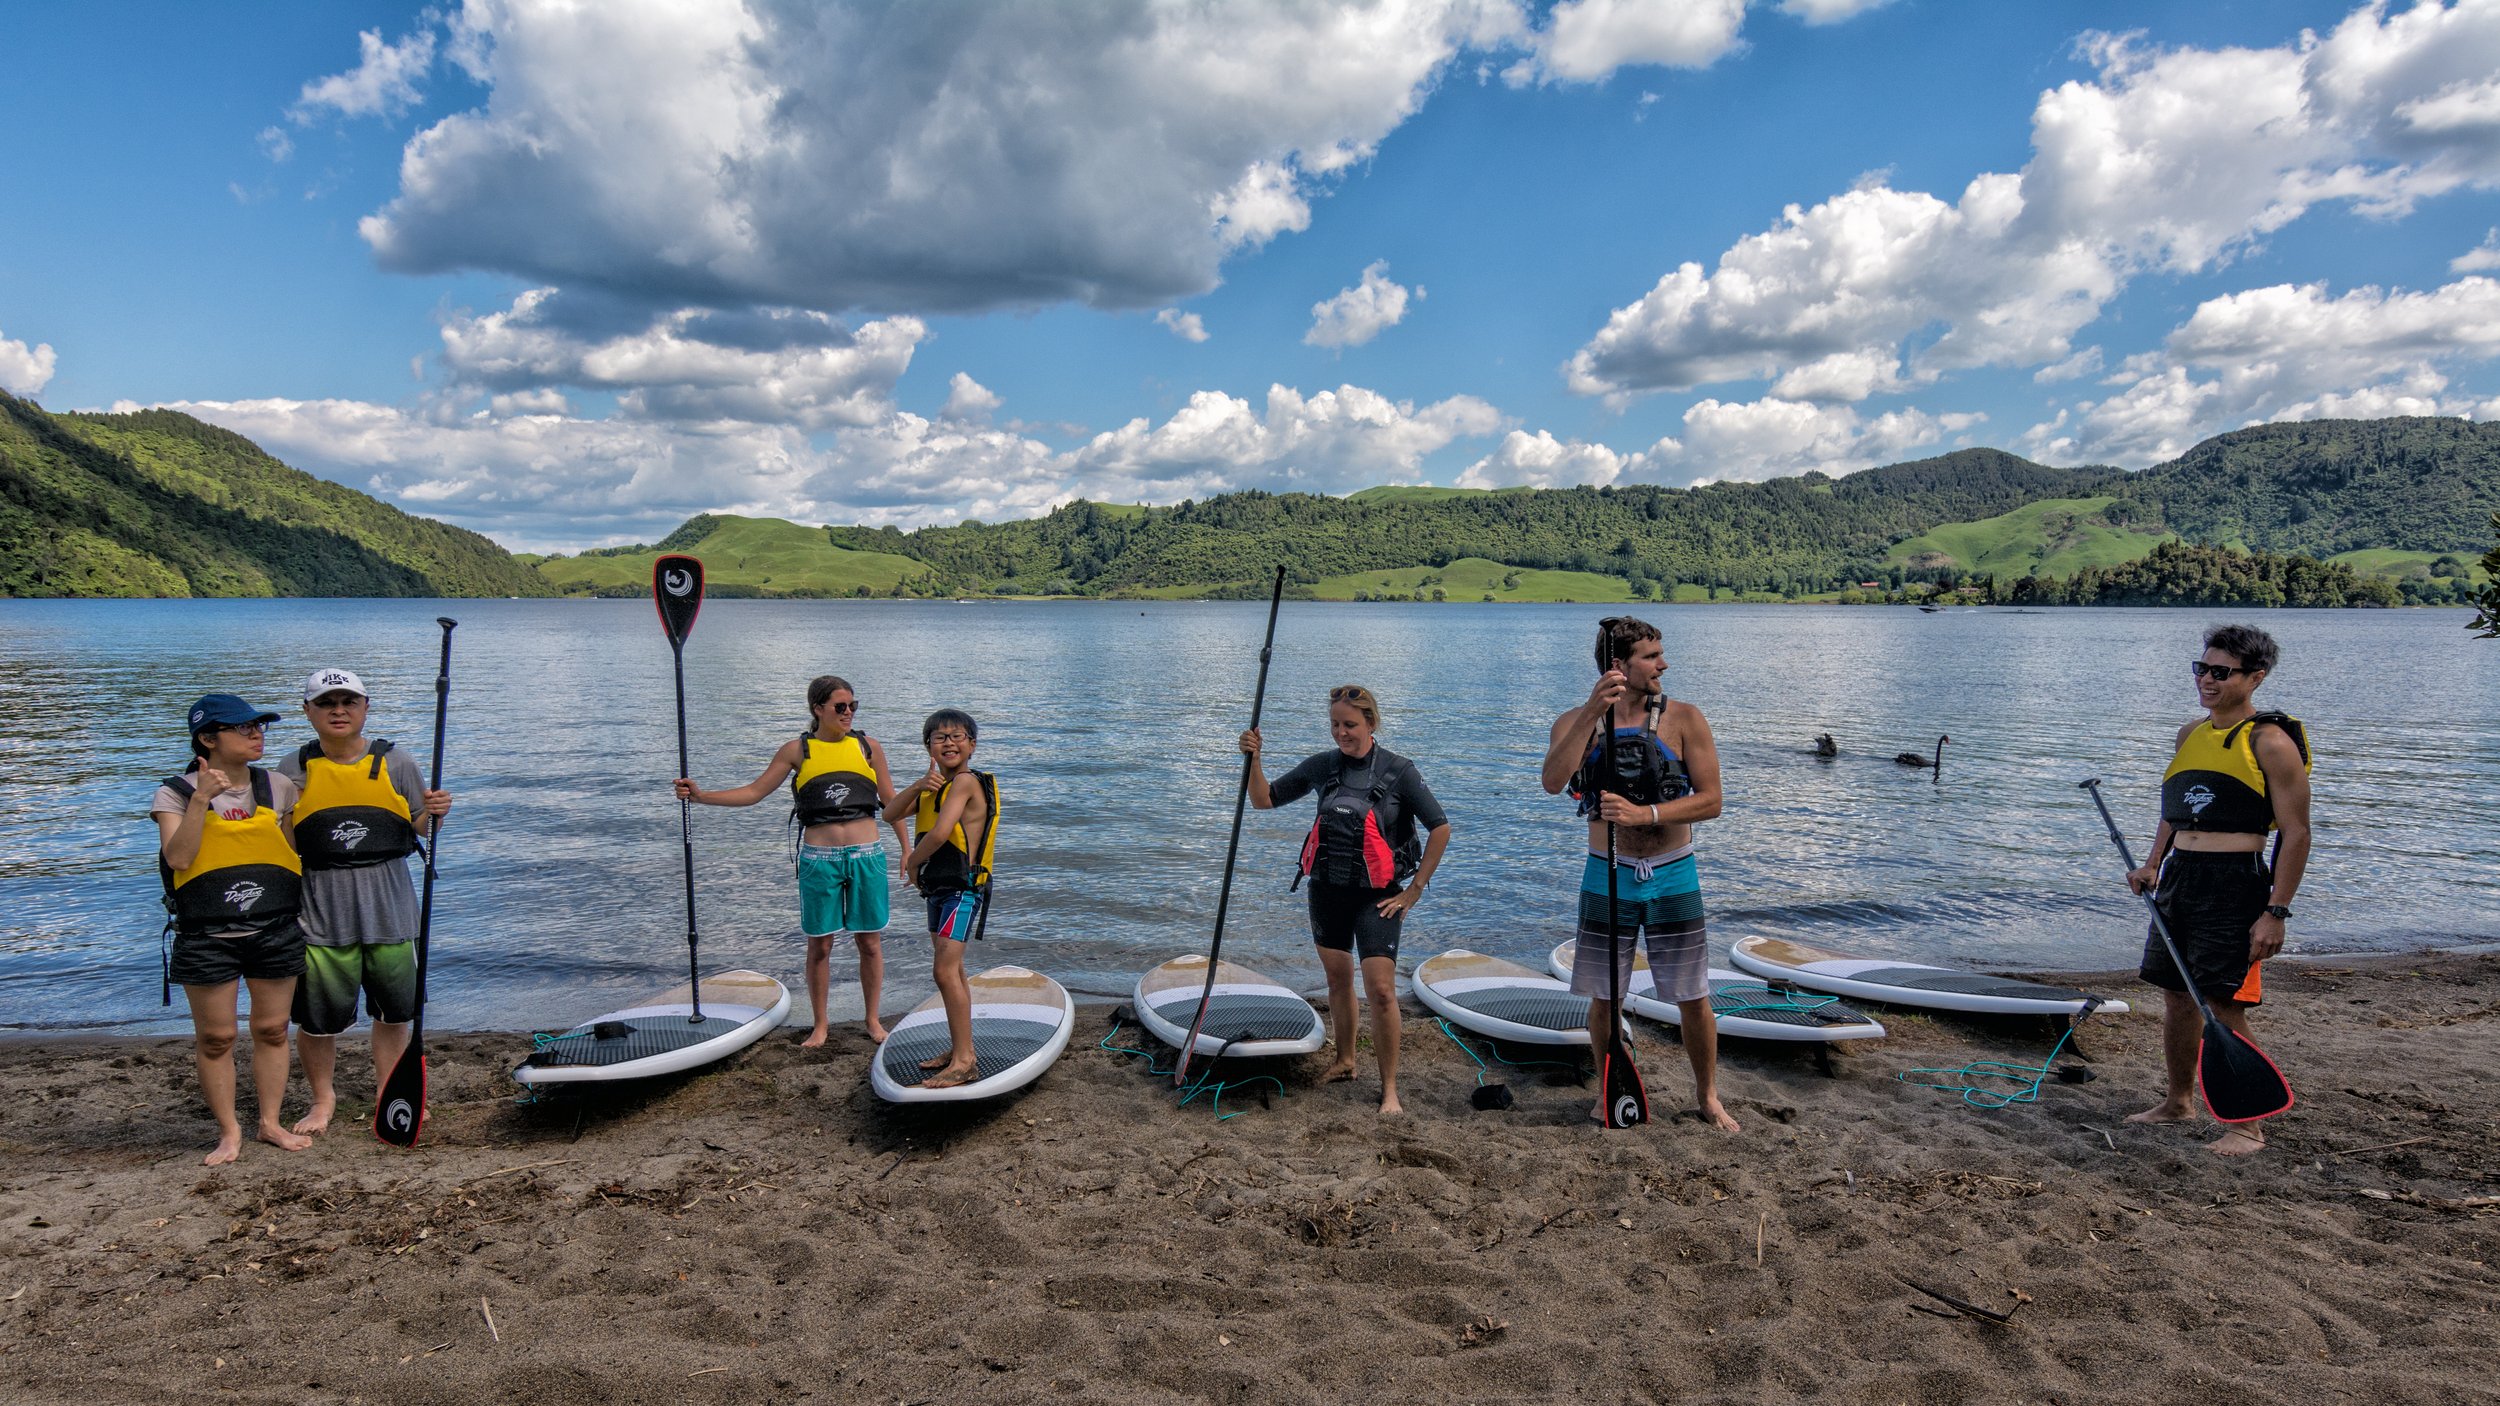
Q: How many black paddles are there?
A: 5